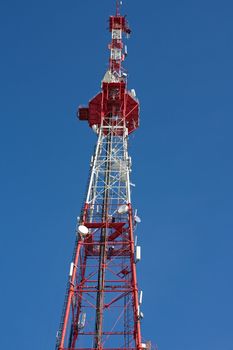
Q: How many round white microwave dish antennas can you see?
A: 3